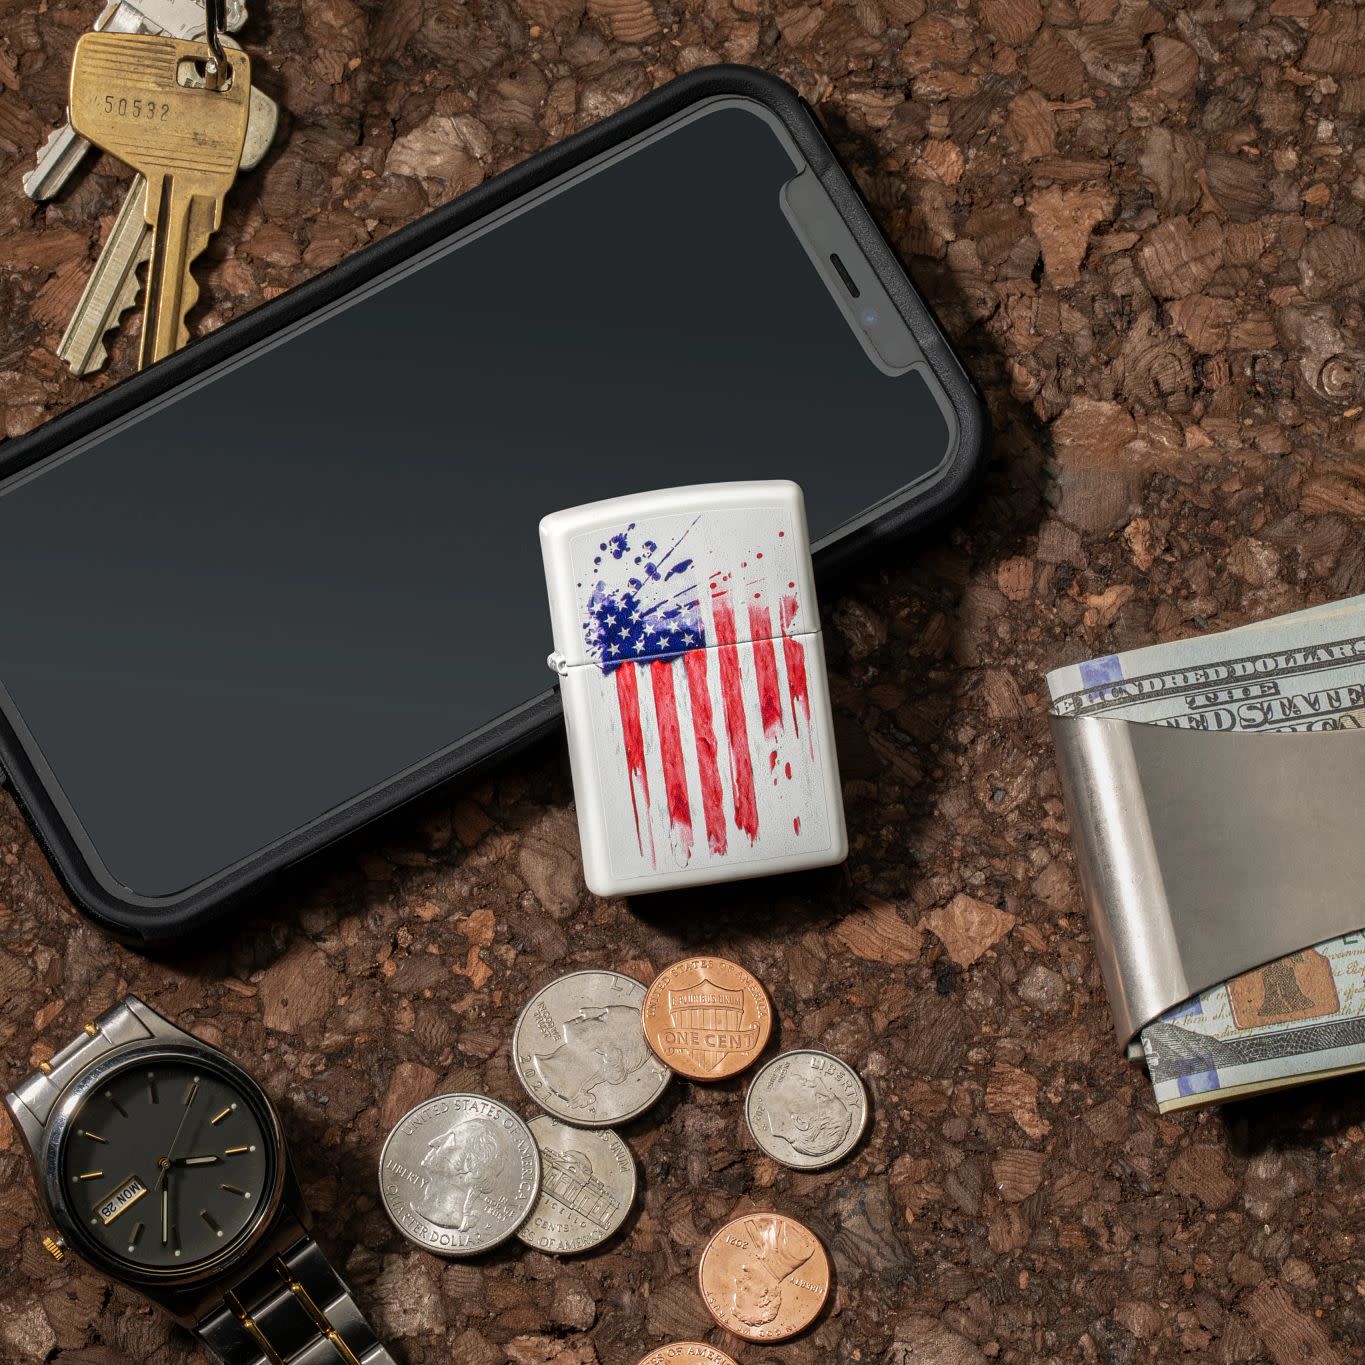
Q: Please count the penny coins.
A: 3